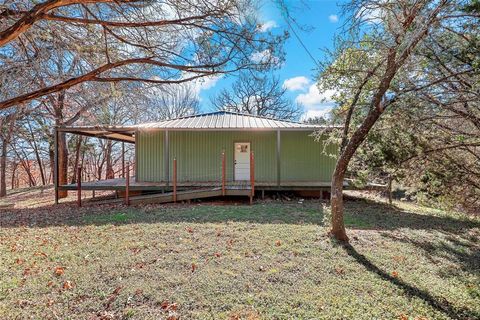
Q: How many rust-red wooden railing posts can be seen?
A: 5